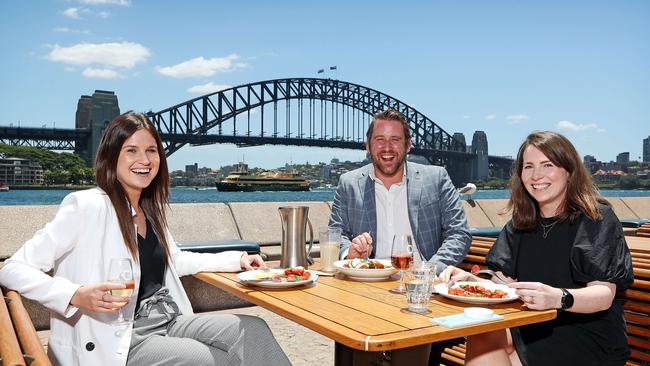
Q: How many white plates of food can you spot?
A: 3